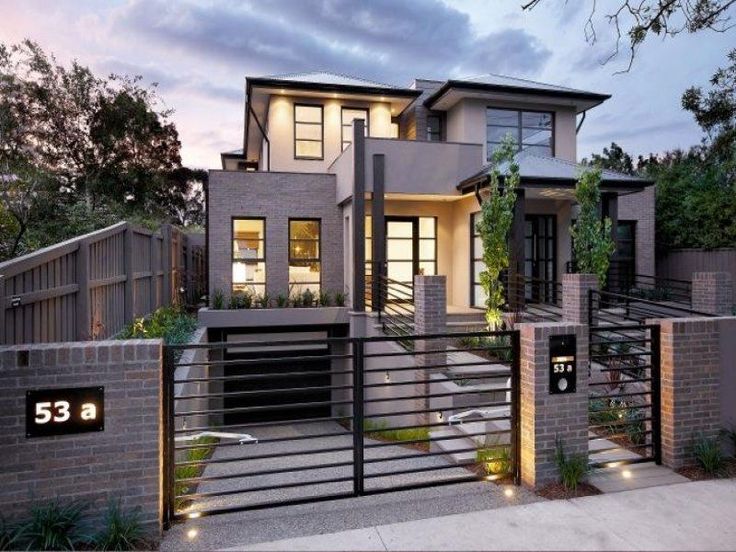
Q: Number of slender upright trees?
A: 2